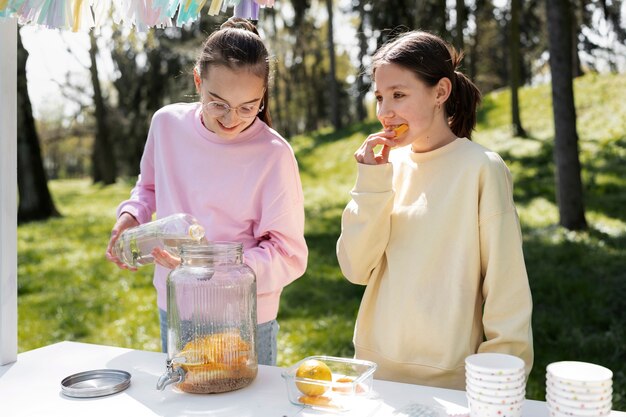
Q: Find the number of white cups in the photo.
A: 12